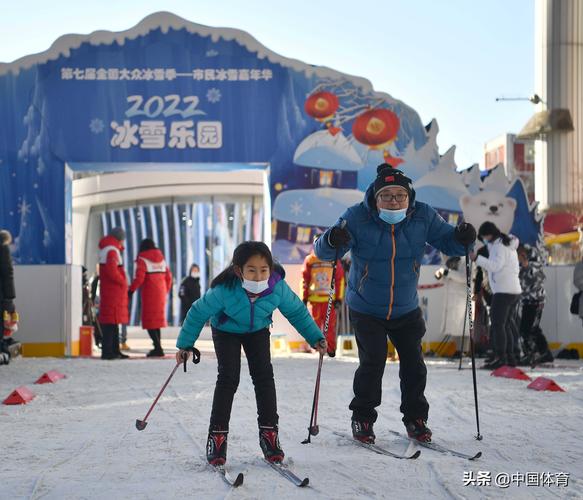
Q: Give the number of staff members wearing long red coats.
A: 2